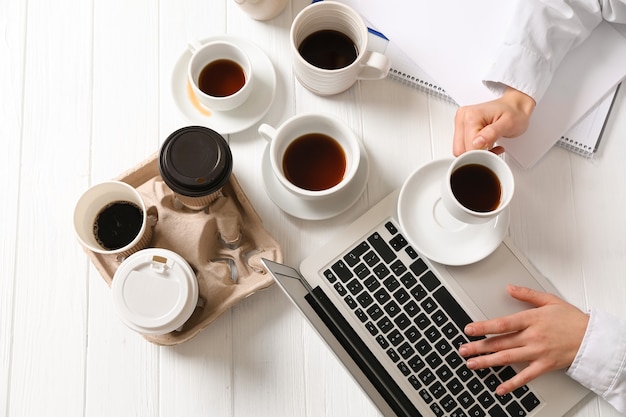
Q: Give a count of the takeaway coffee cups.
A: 3